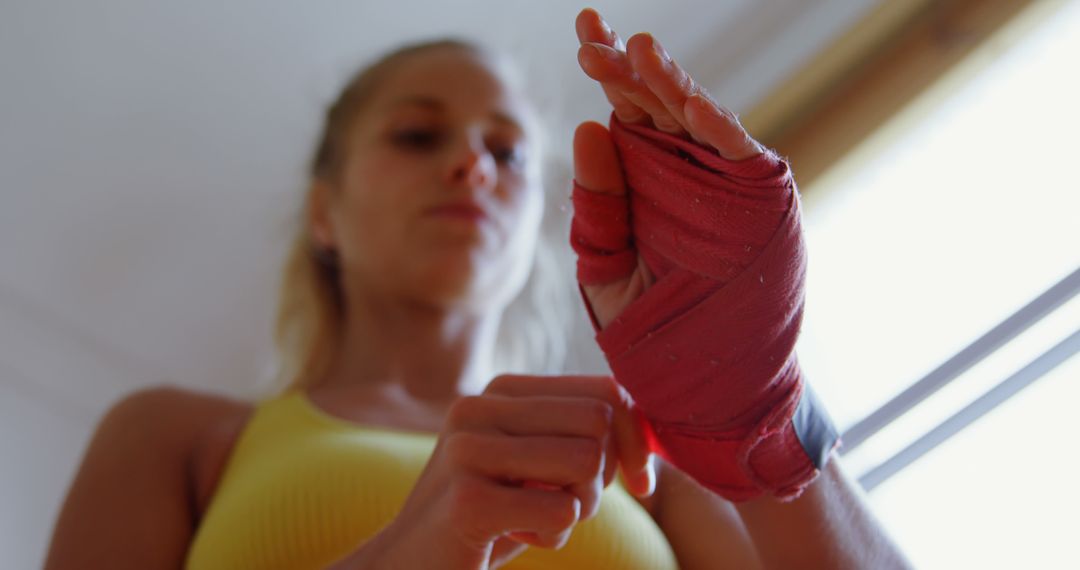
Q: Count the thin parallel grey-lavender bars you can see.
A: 2